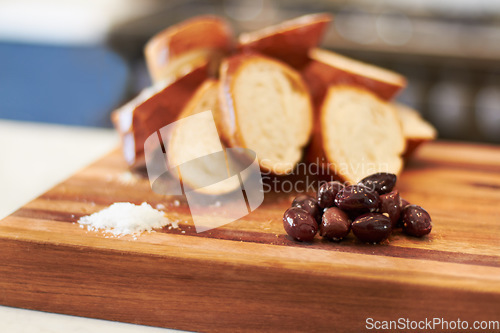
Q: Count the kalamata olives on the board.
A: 10